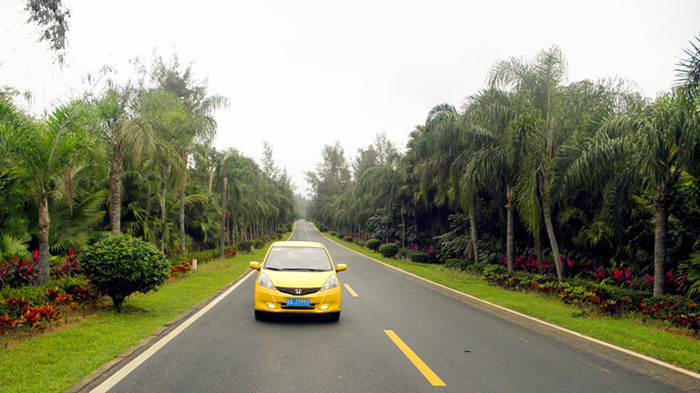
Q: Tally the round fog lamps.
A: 2